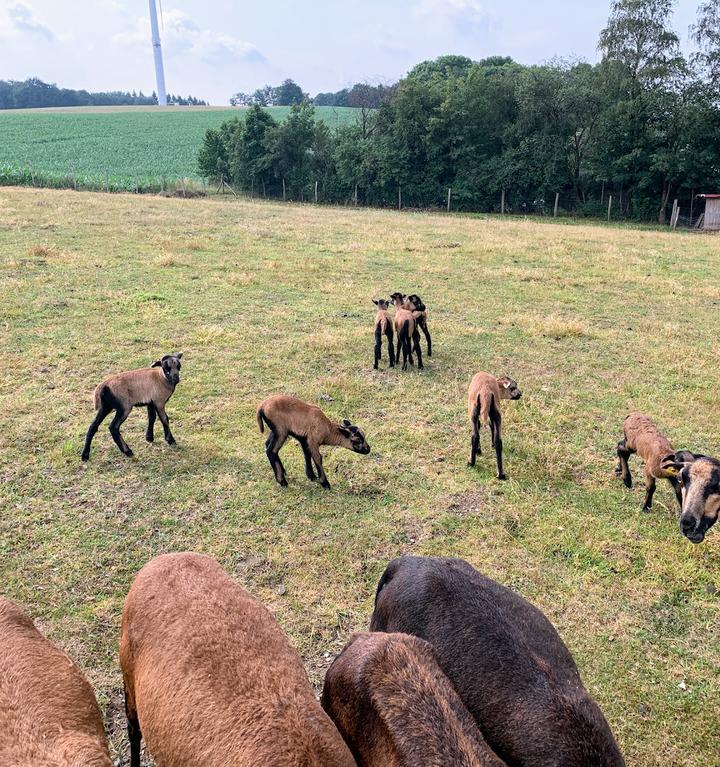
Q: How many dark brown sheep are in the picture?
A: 2